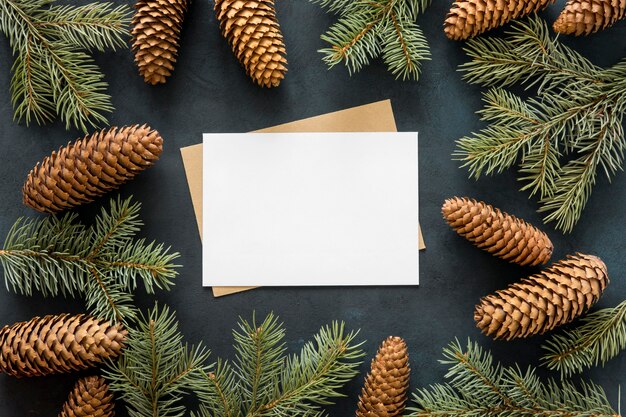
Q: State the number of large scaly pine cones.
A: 10